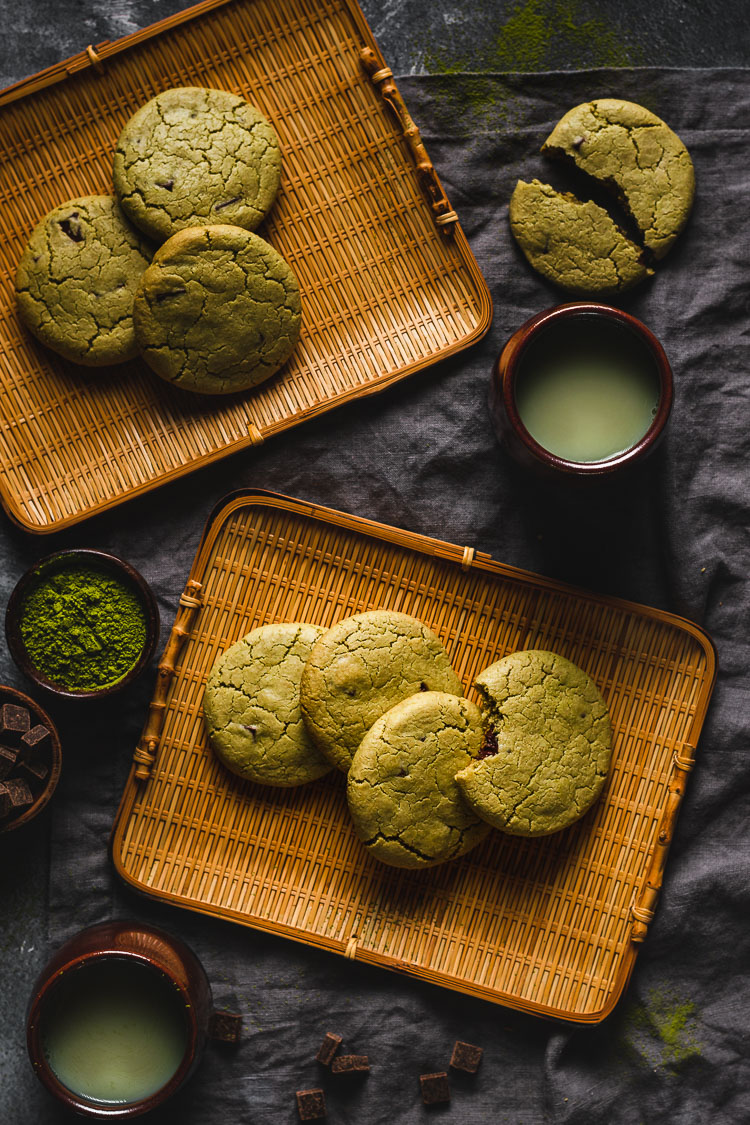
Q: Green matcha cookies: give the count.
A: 8